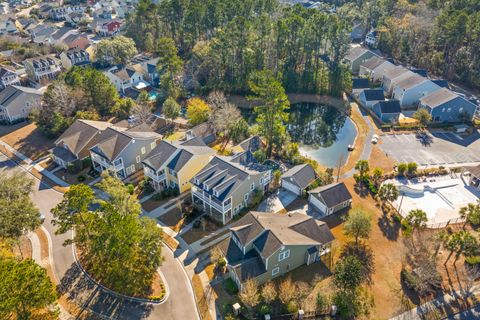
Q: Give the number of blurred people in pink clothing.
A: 0